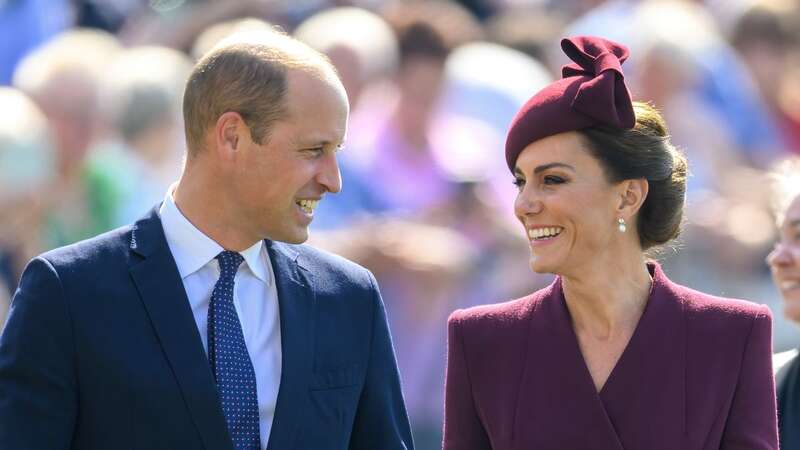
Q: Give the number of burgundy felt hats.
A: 1